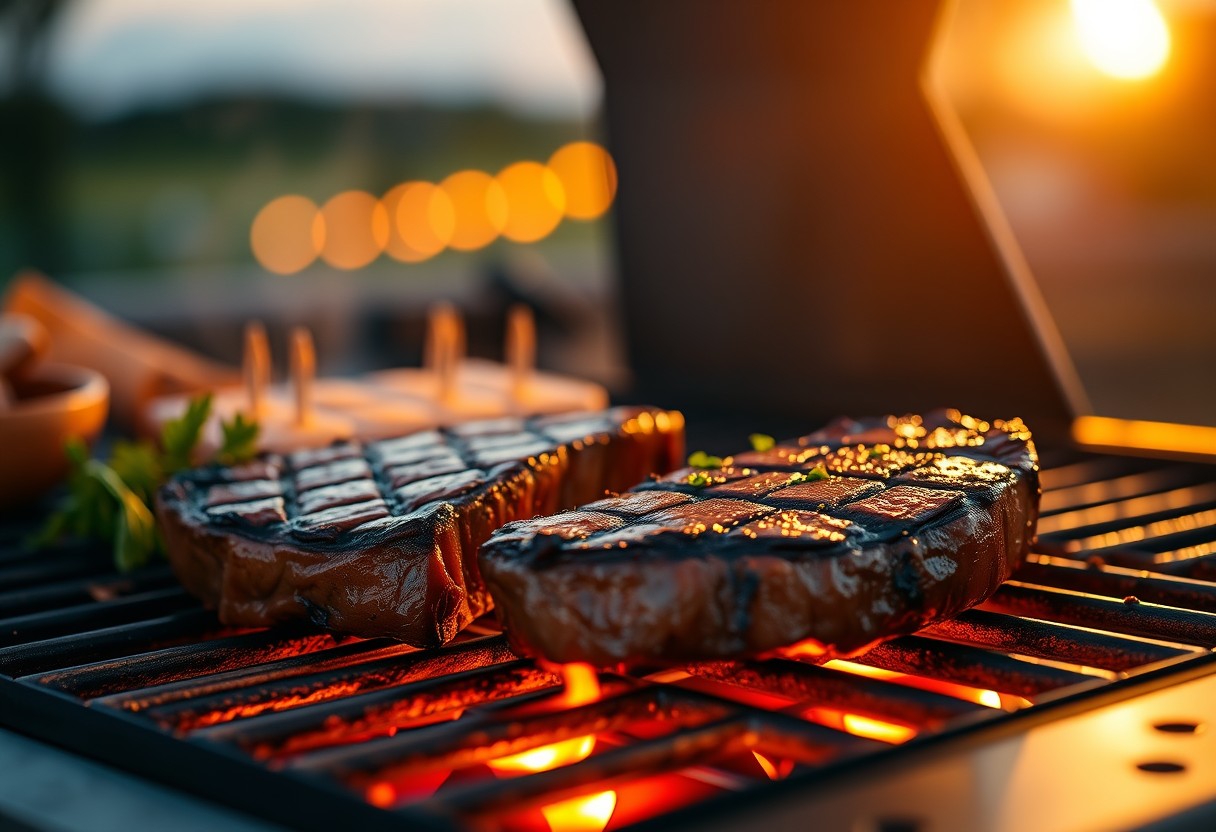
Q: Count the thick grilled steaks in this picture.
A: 2